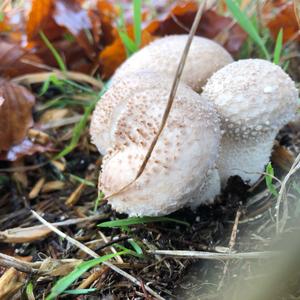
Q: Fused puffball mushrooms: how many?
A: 3